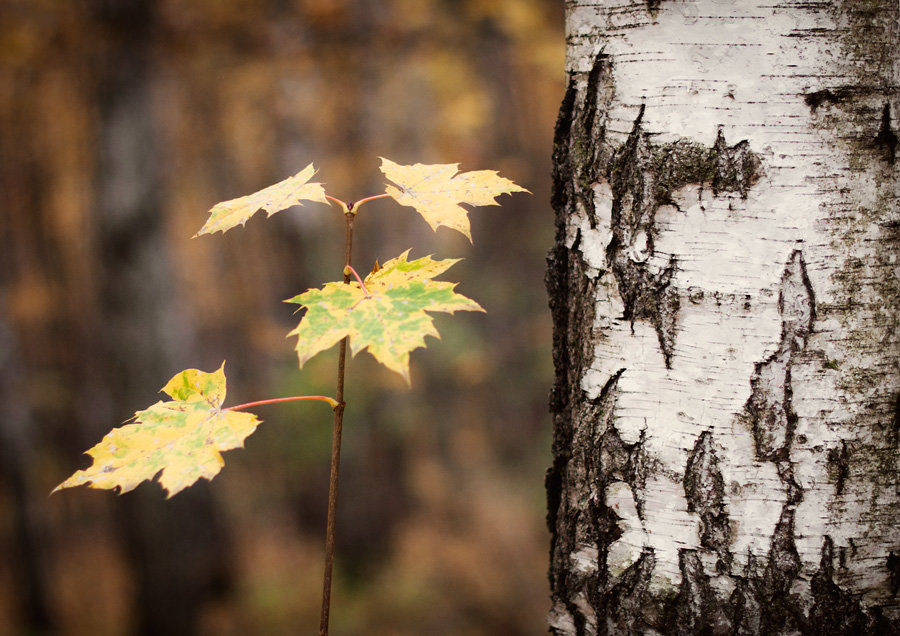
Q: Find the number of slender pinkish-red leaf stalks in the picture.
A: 4